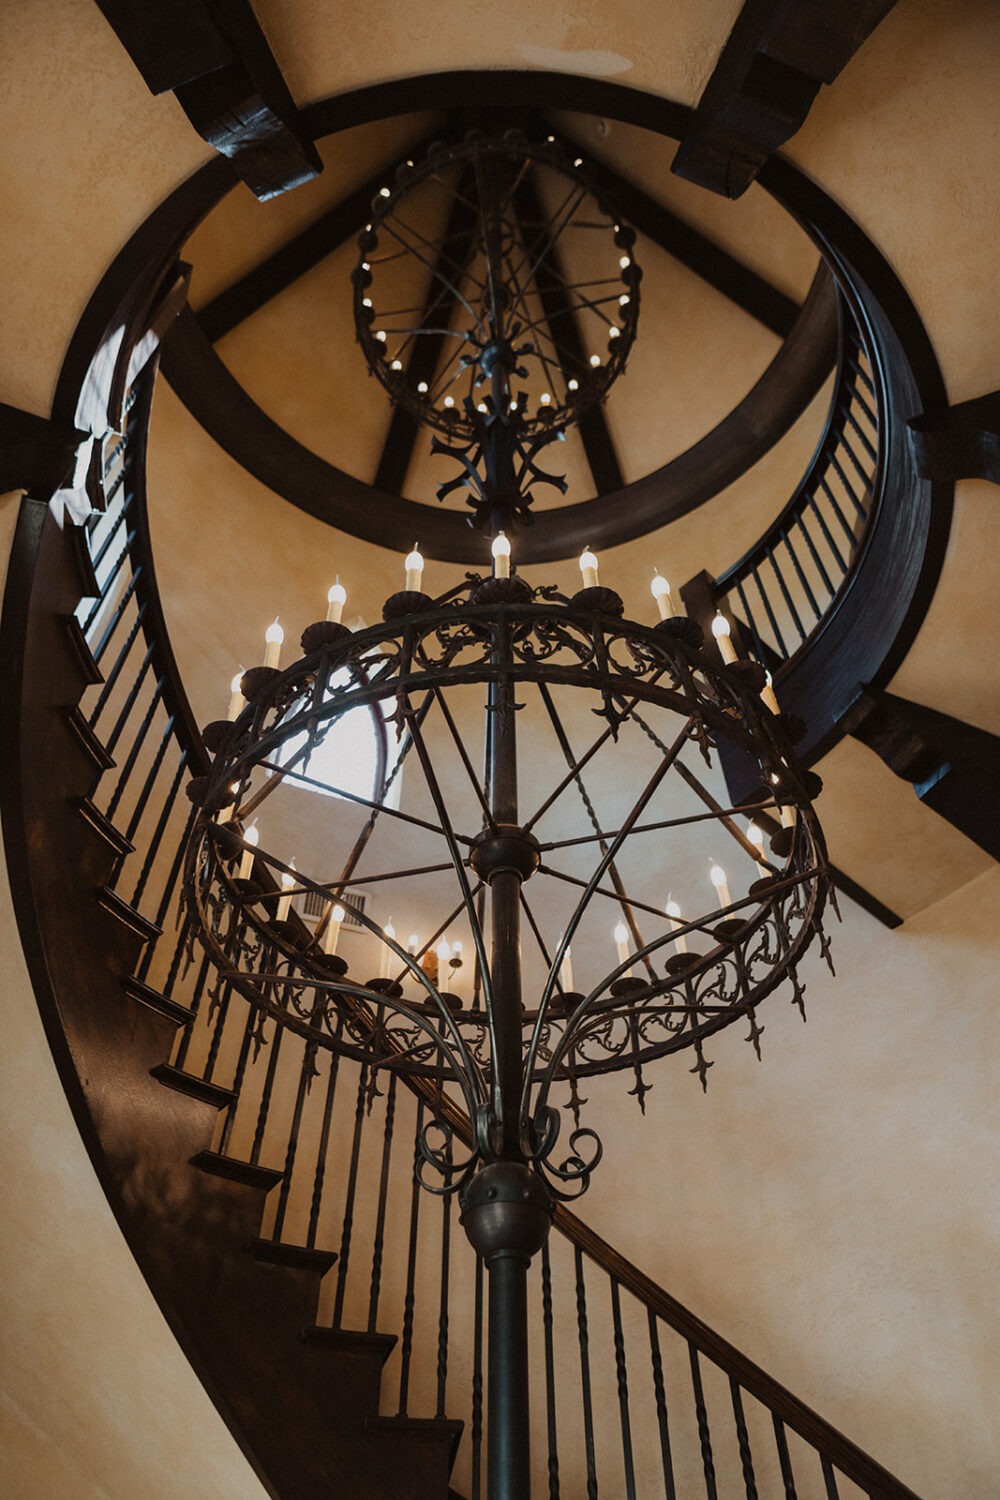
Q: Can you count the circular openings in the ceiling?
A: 1